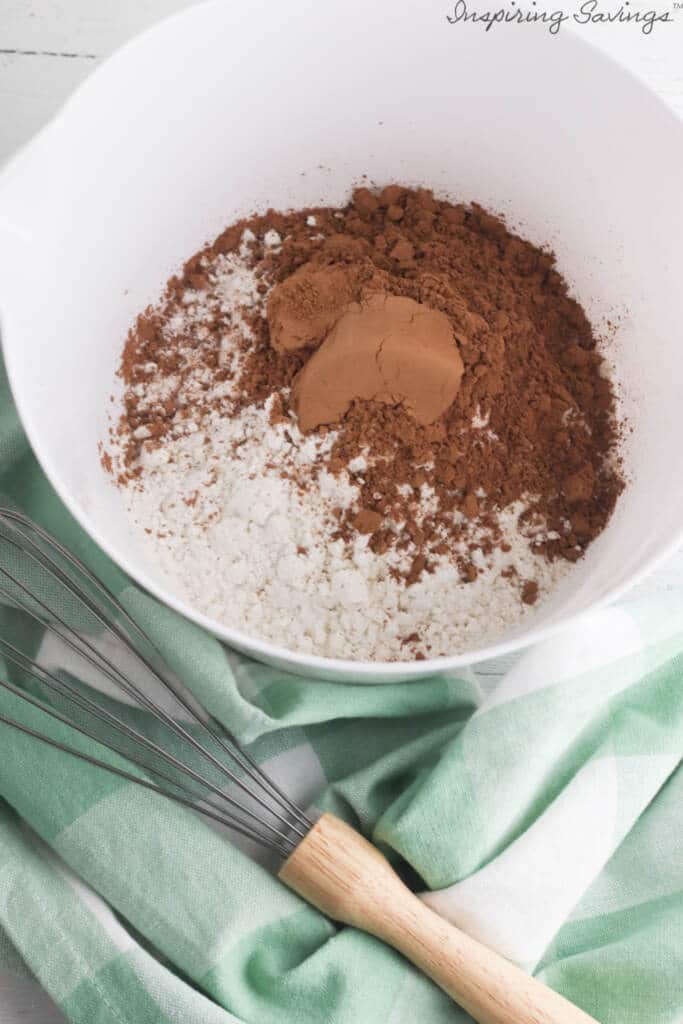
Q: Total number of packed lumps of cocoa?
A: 2